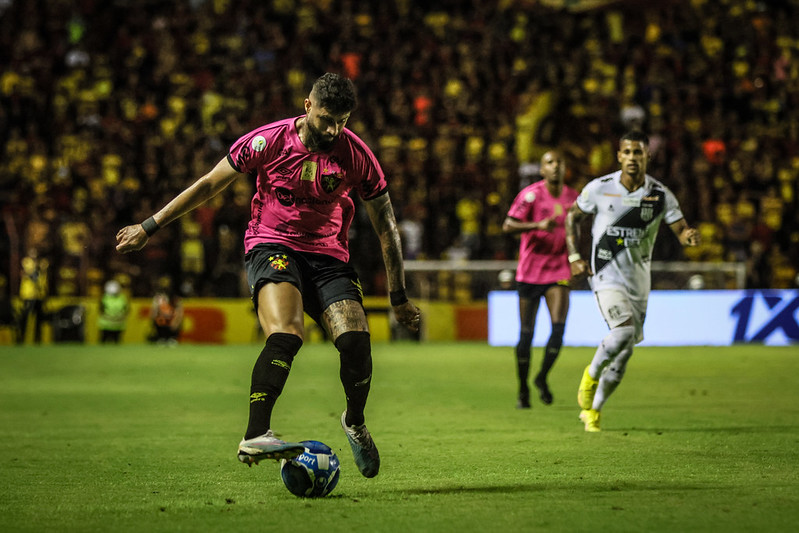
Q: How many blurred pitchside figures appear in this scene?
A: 3